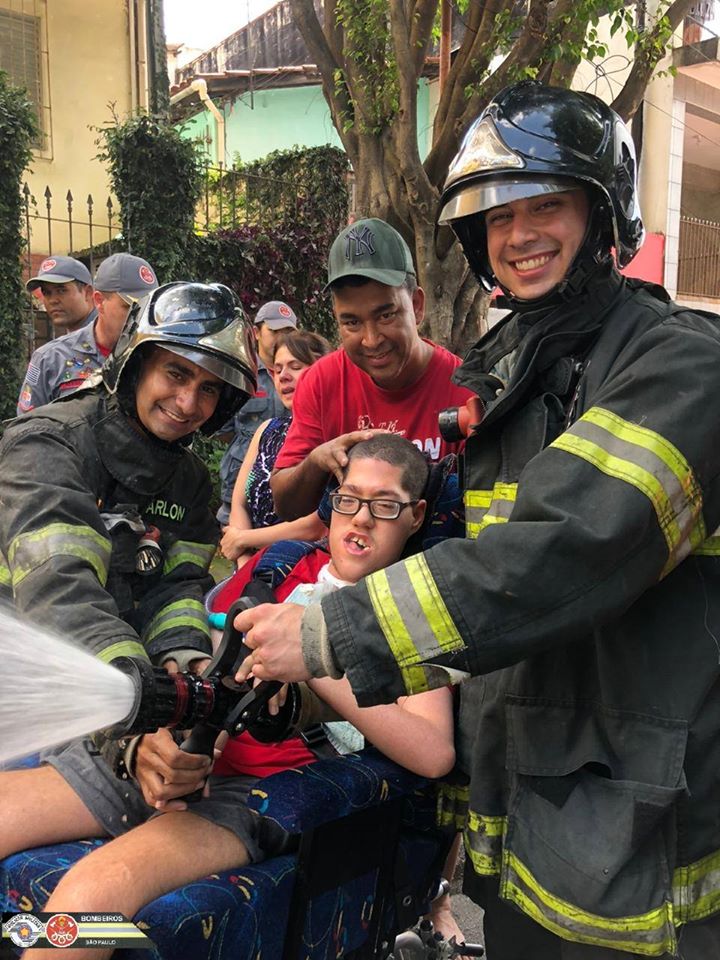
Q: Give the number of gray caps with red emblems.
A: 3